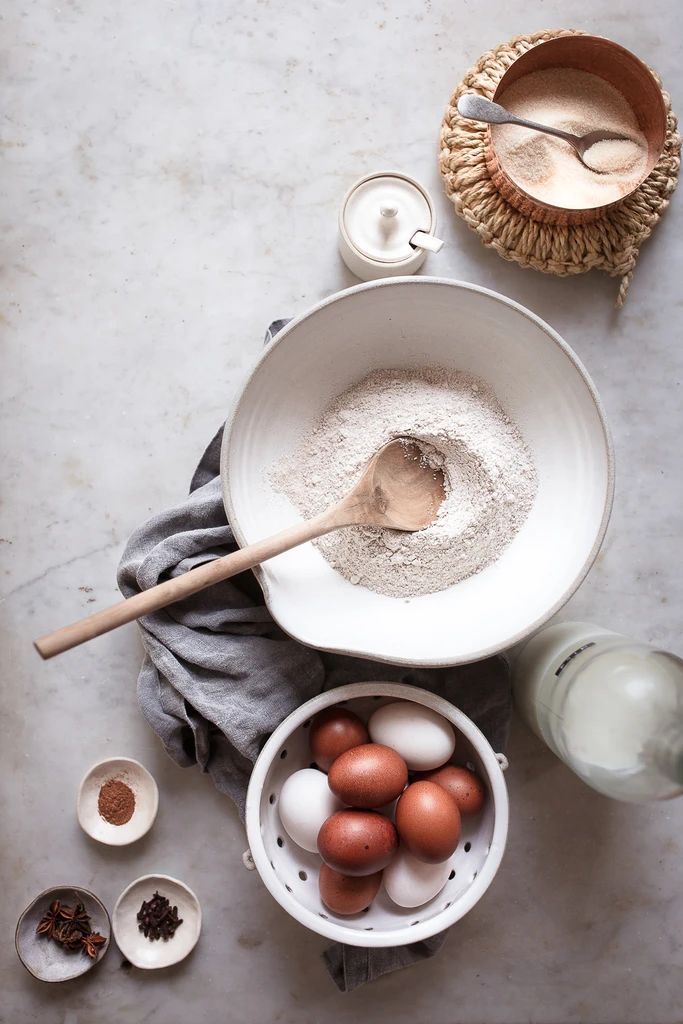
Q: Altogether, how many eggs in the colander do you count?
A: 9